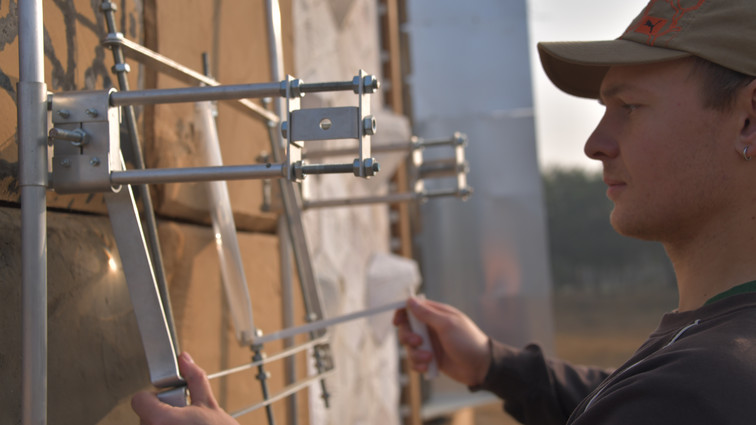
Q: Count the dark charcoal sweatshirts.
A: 1